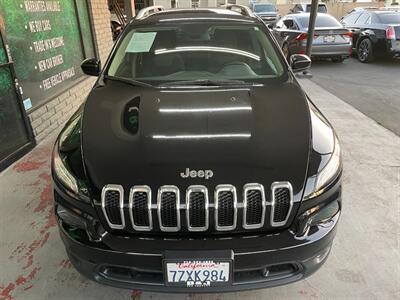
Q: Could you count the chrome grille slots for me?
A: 7